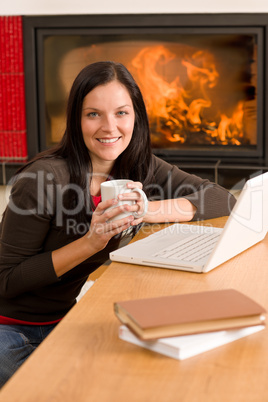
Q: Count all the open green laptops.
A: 0